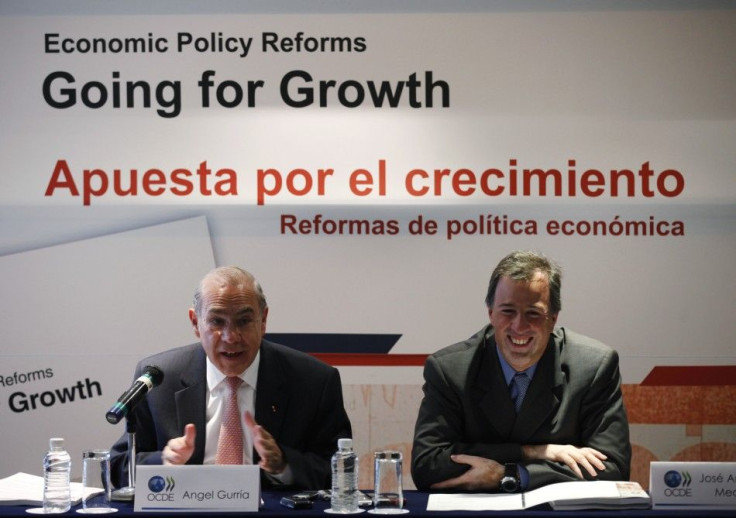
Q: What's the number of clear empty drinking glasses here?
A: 2